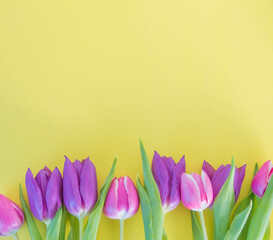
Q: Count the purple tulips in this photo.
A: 4